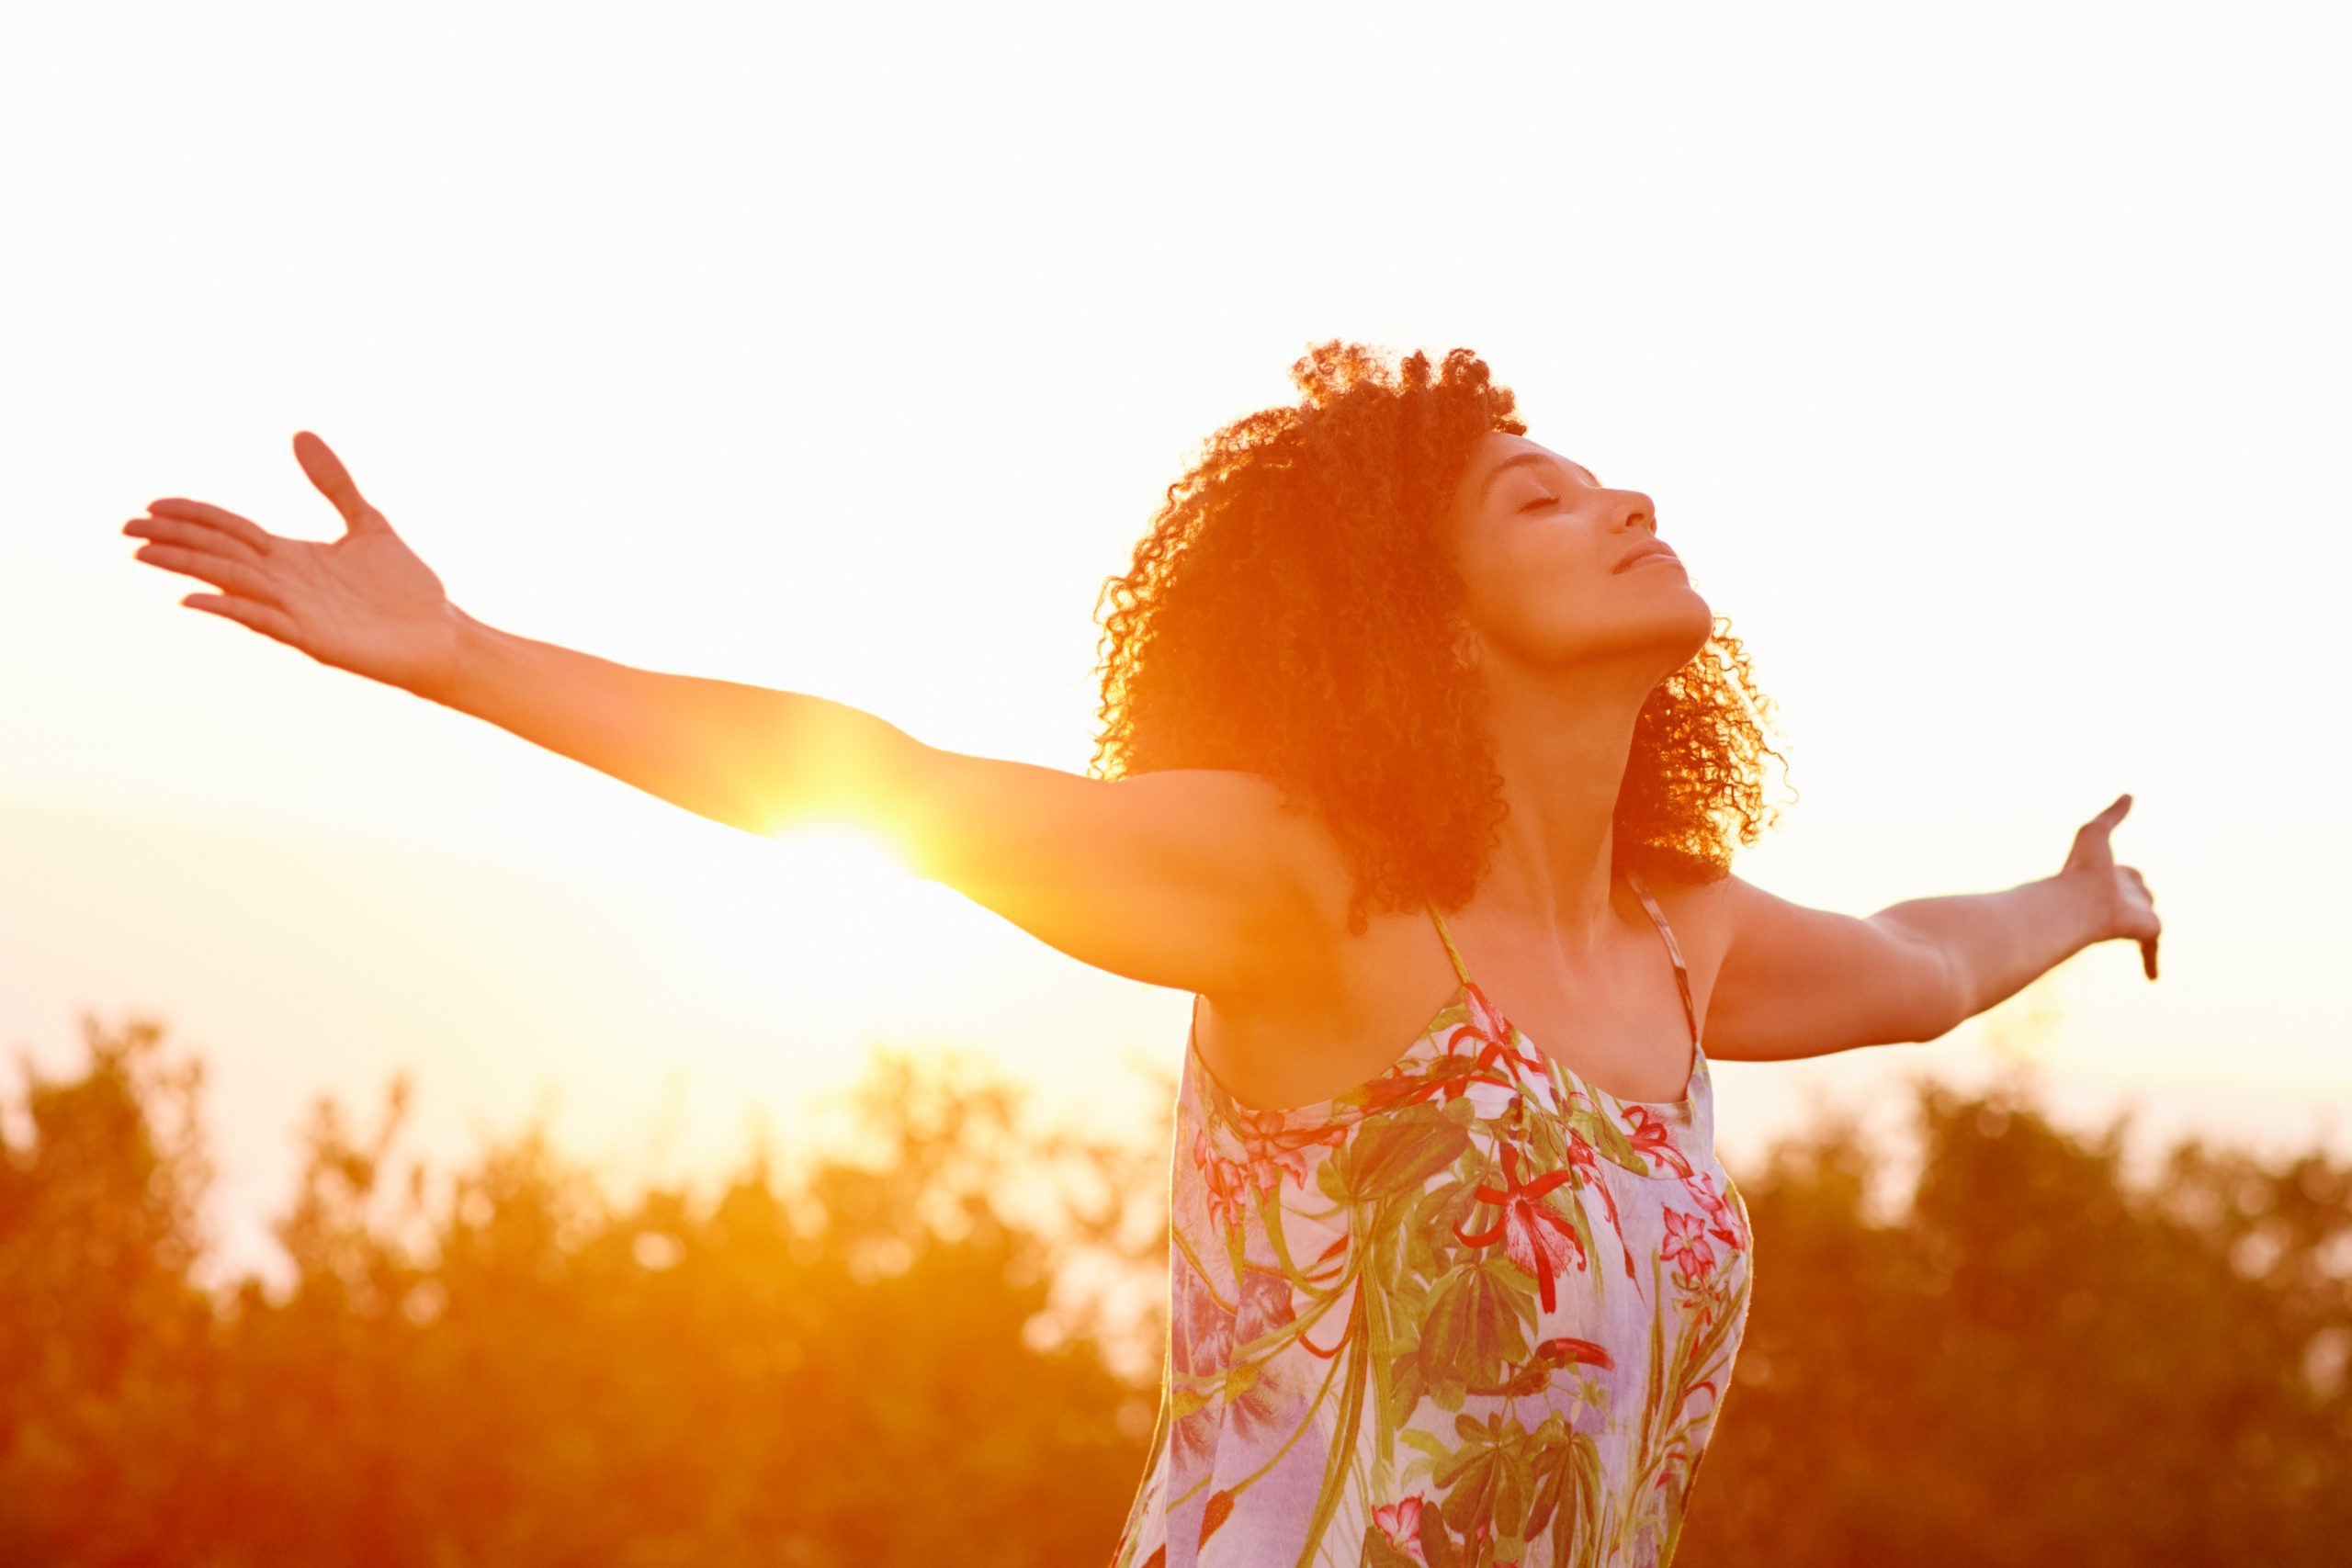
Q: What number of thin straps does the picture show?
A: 2